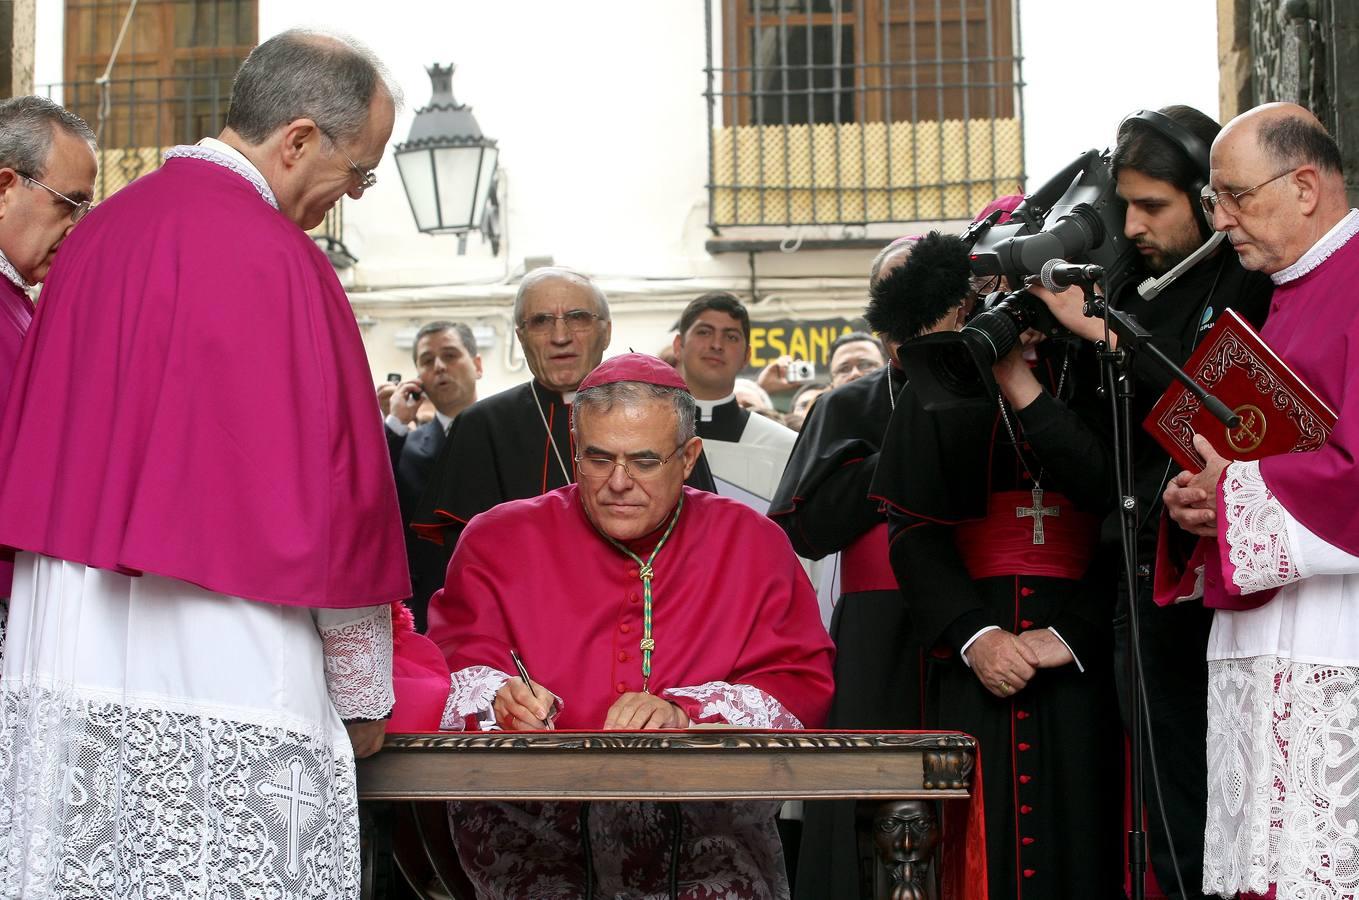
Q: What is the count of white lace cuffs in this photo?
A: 4